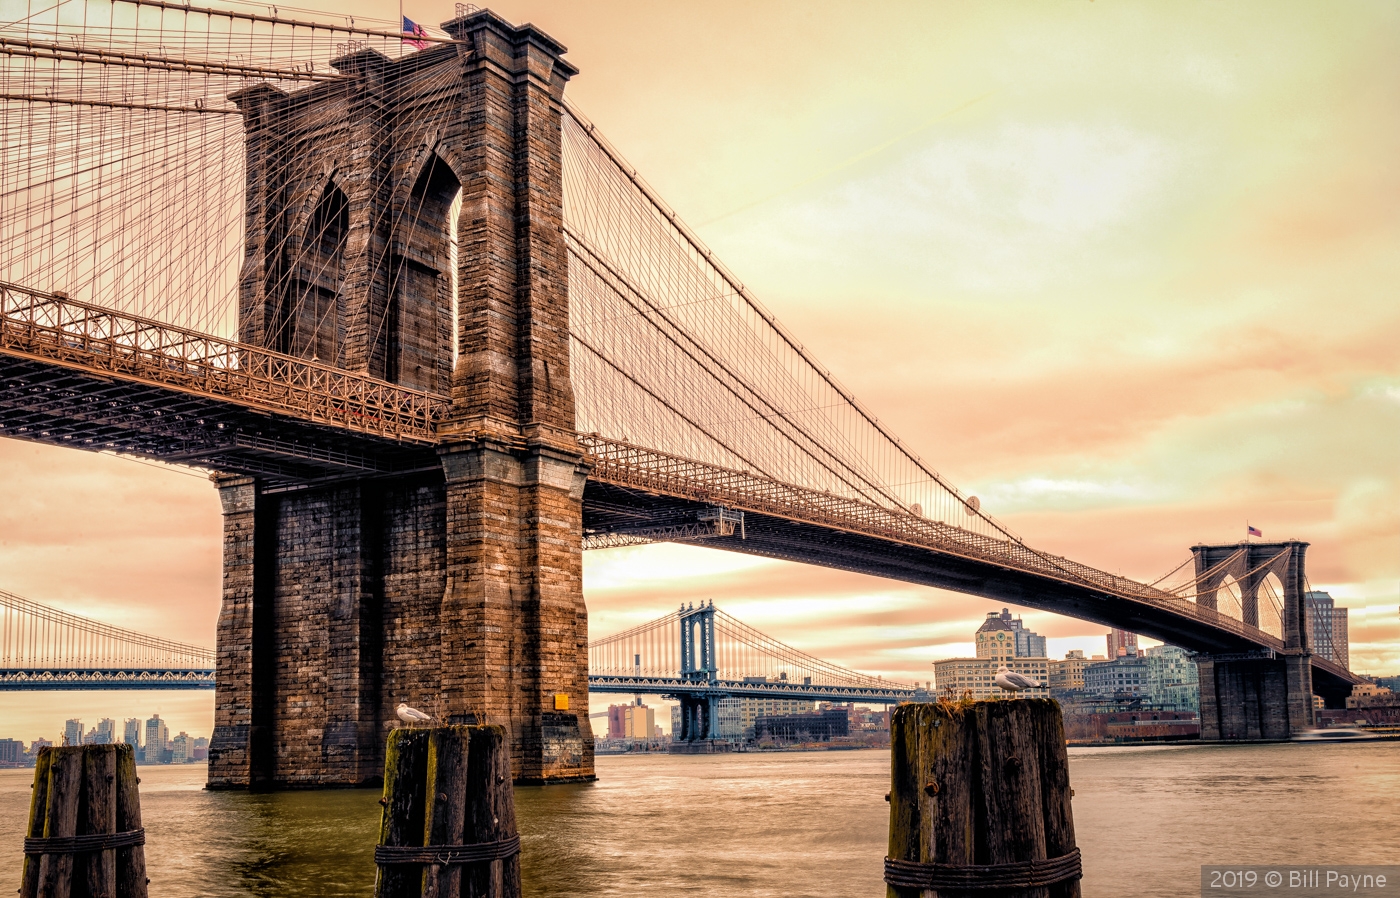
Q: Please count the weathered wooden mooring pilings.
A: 3